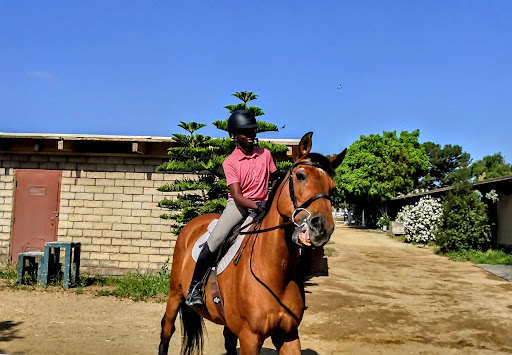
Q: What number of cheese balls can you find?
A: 0